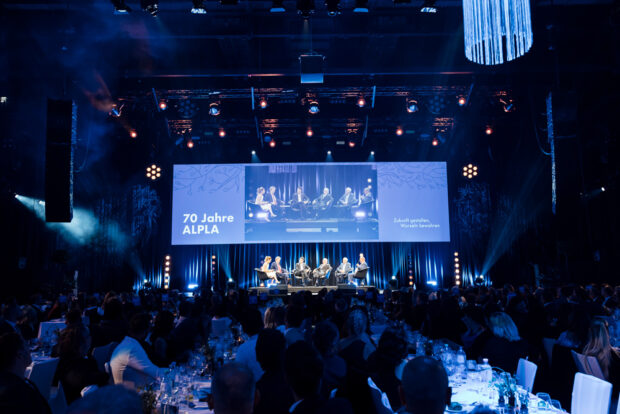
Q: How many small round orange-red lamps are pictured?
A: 13